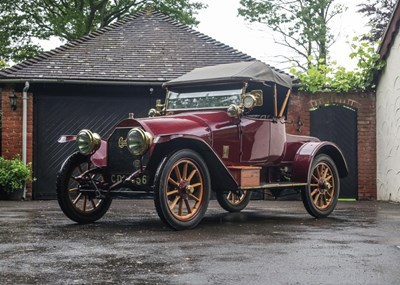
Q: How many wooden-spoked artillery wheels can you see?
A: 4